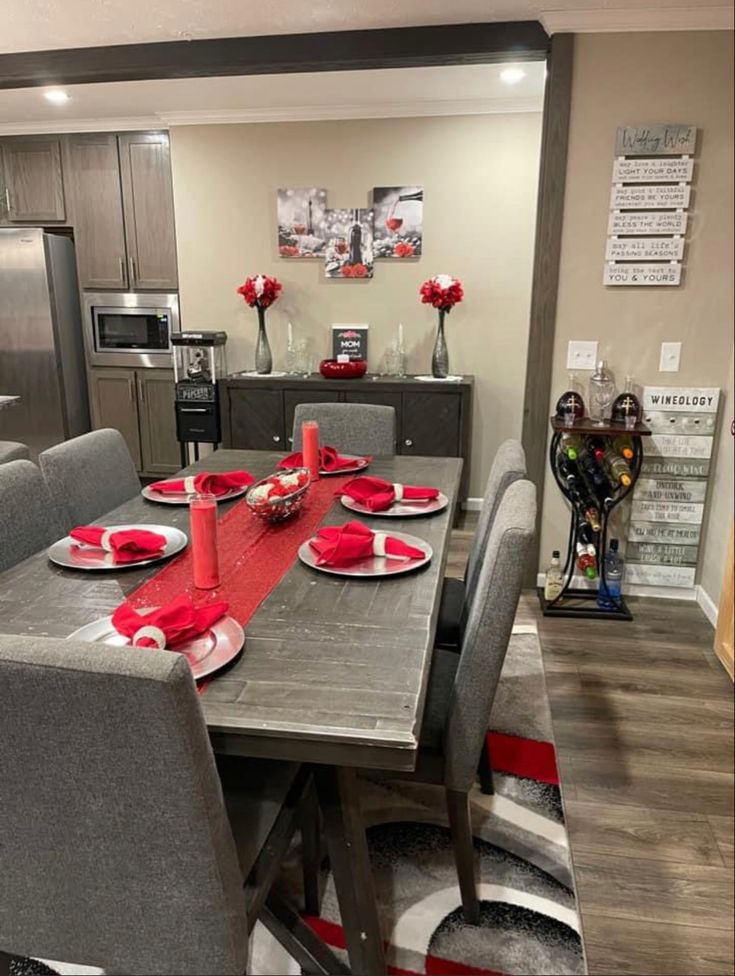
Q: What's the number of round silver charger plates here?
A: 6